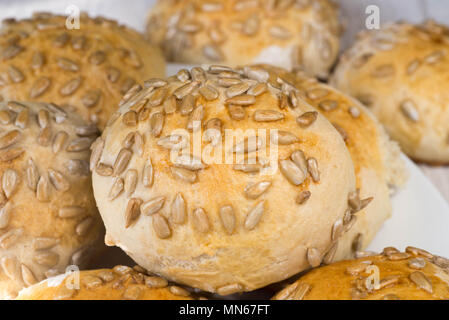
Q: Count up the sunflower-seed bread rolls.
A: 8